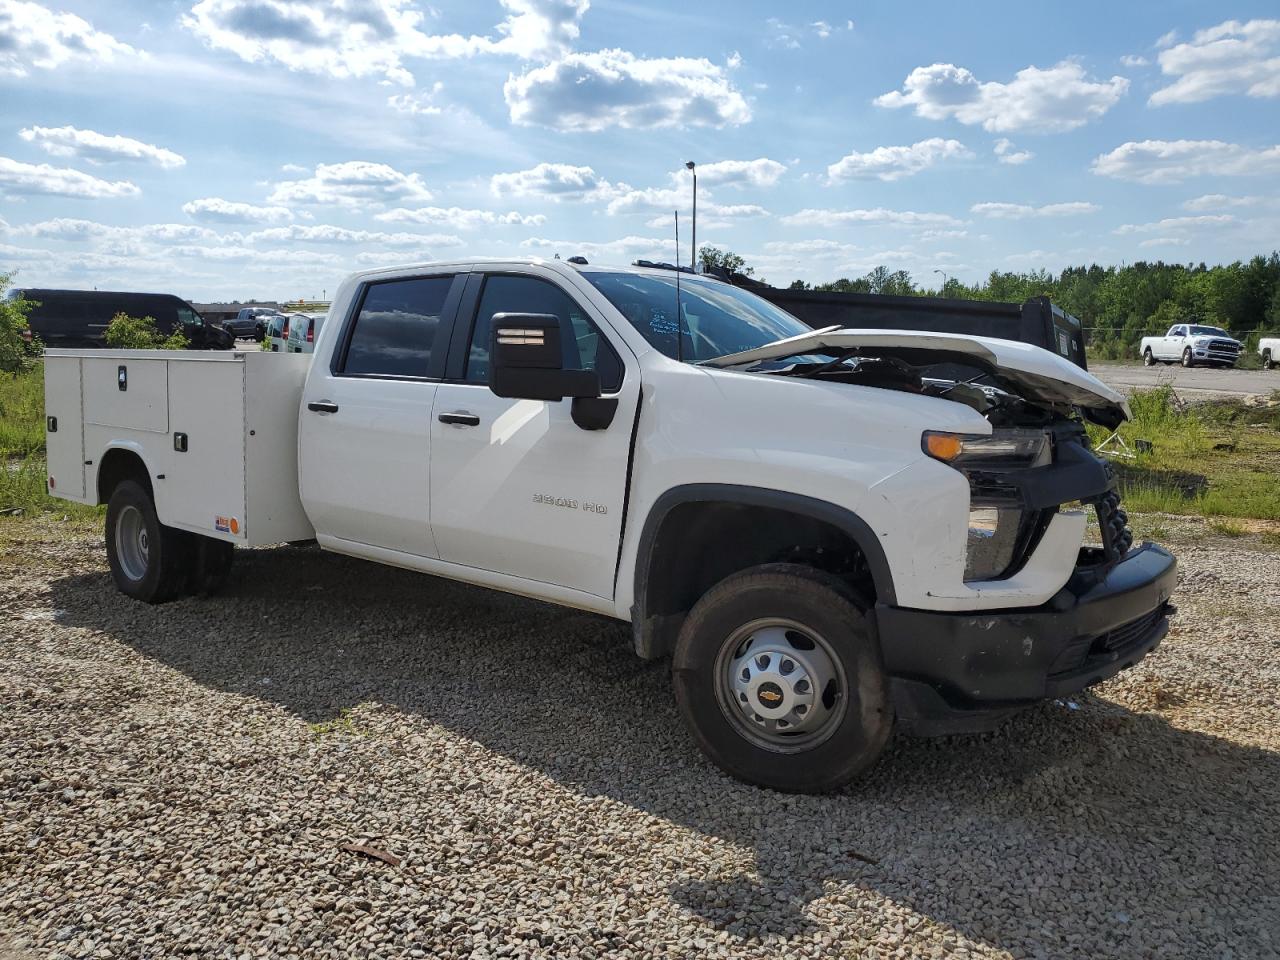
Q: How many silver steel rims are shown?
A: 2